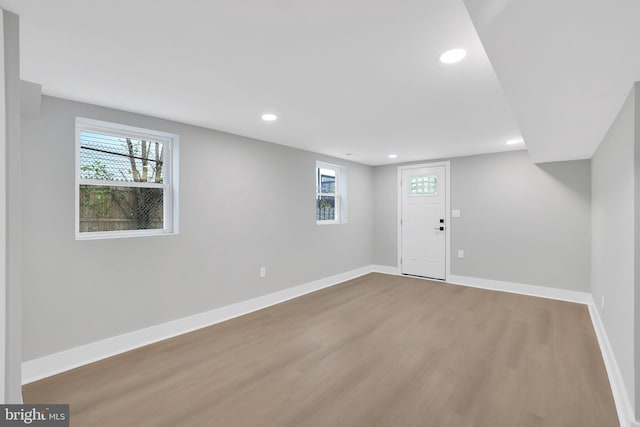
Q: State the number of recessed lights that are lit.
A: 4